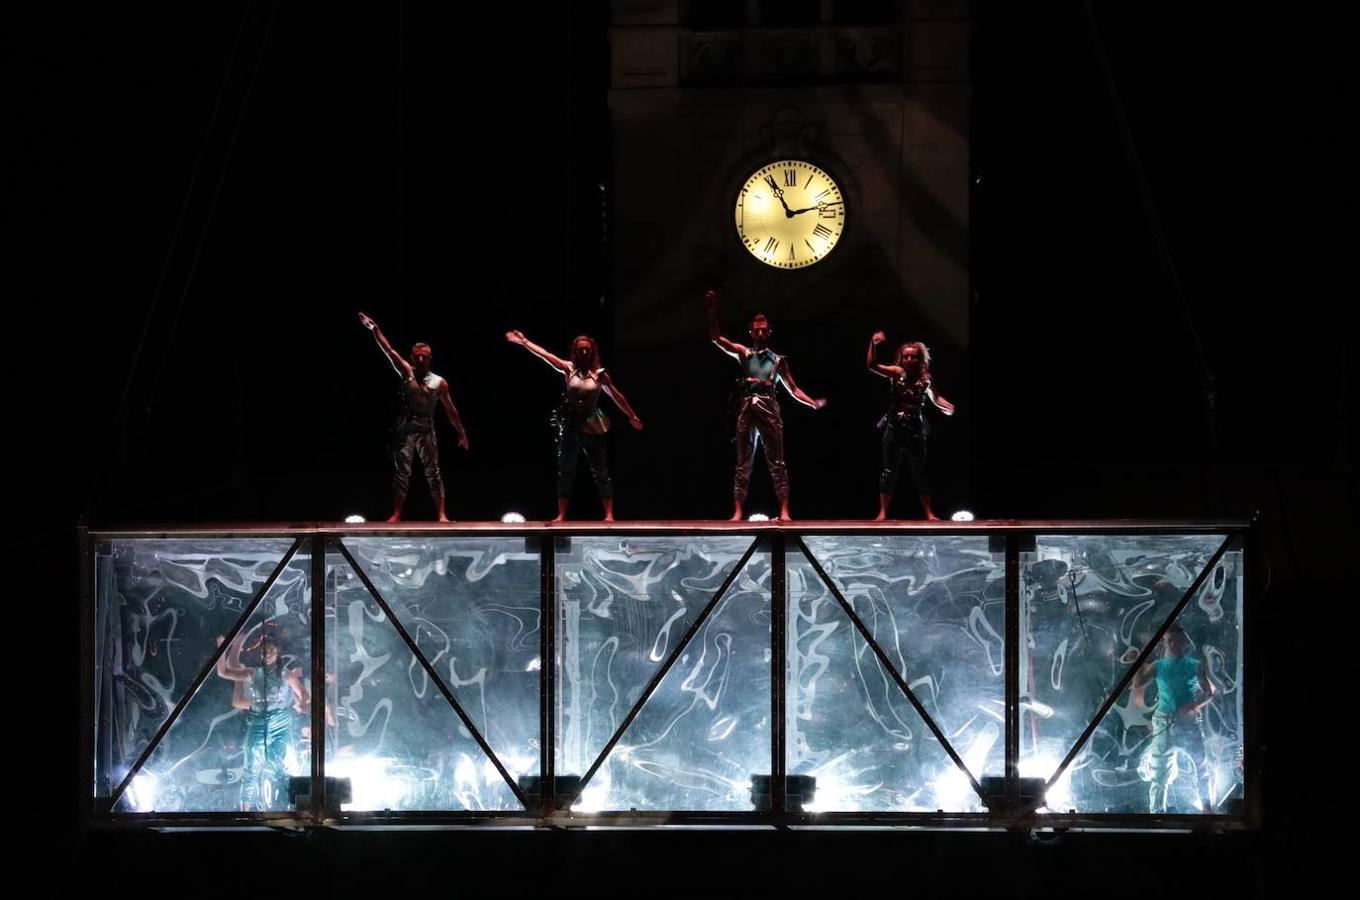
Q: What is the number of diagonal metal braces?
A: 5